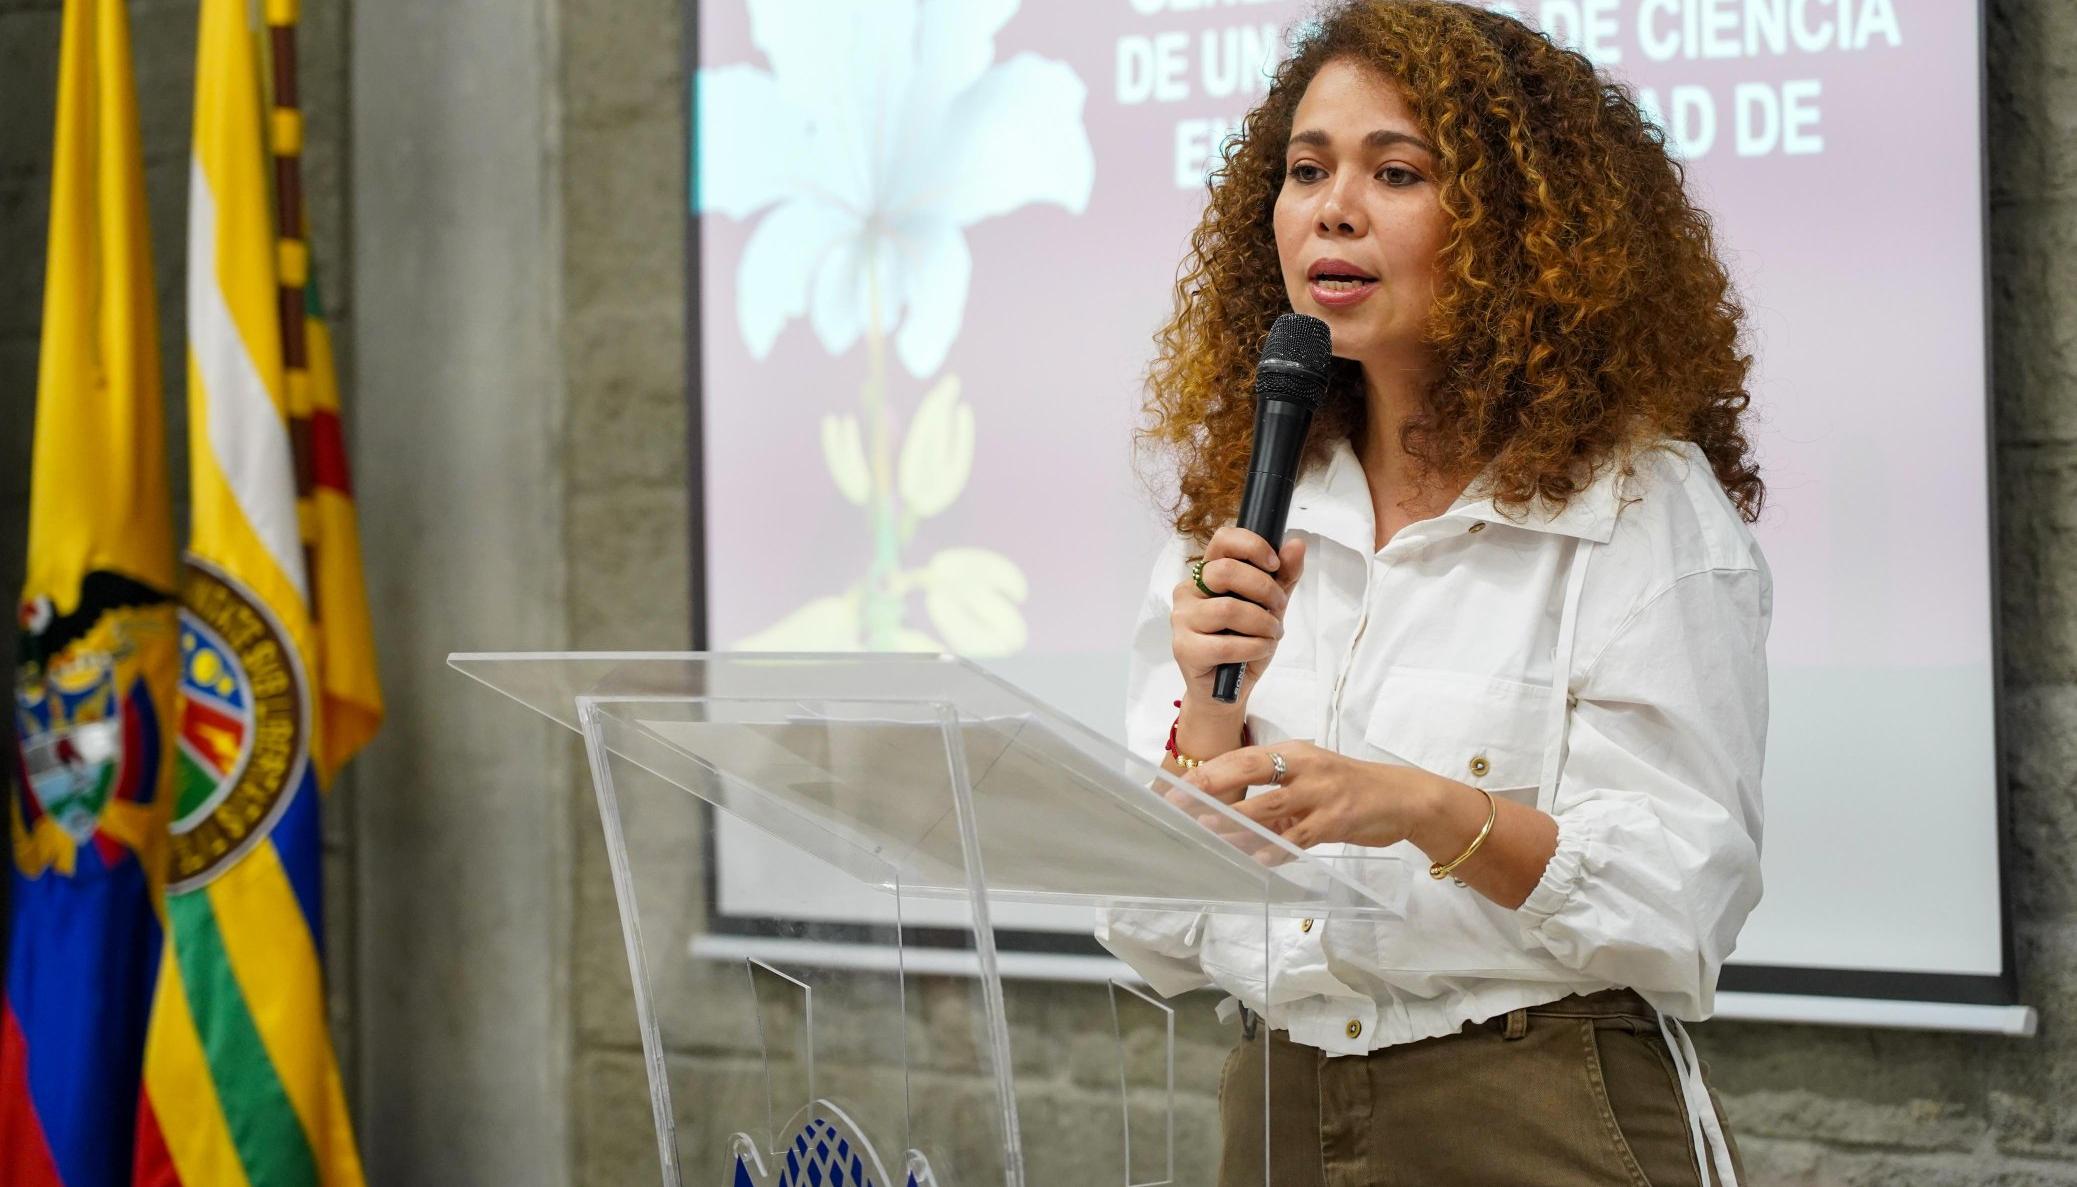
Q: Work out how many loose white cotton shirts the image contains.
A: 1